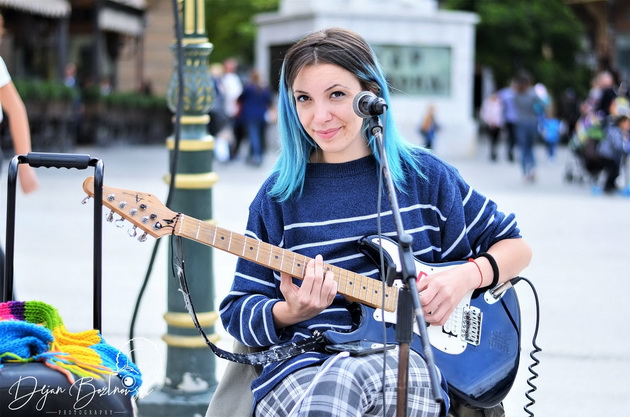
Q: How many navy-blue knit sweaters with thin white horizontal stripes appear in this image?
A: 1